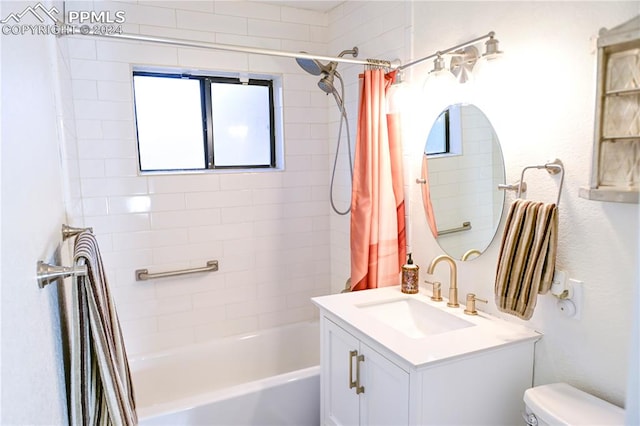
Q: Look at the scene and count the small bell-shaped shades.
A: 3